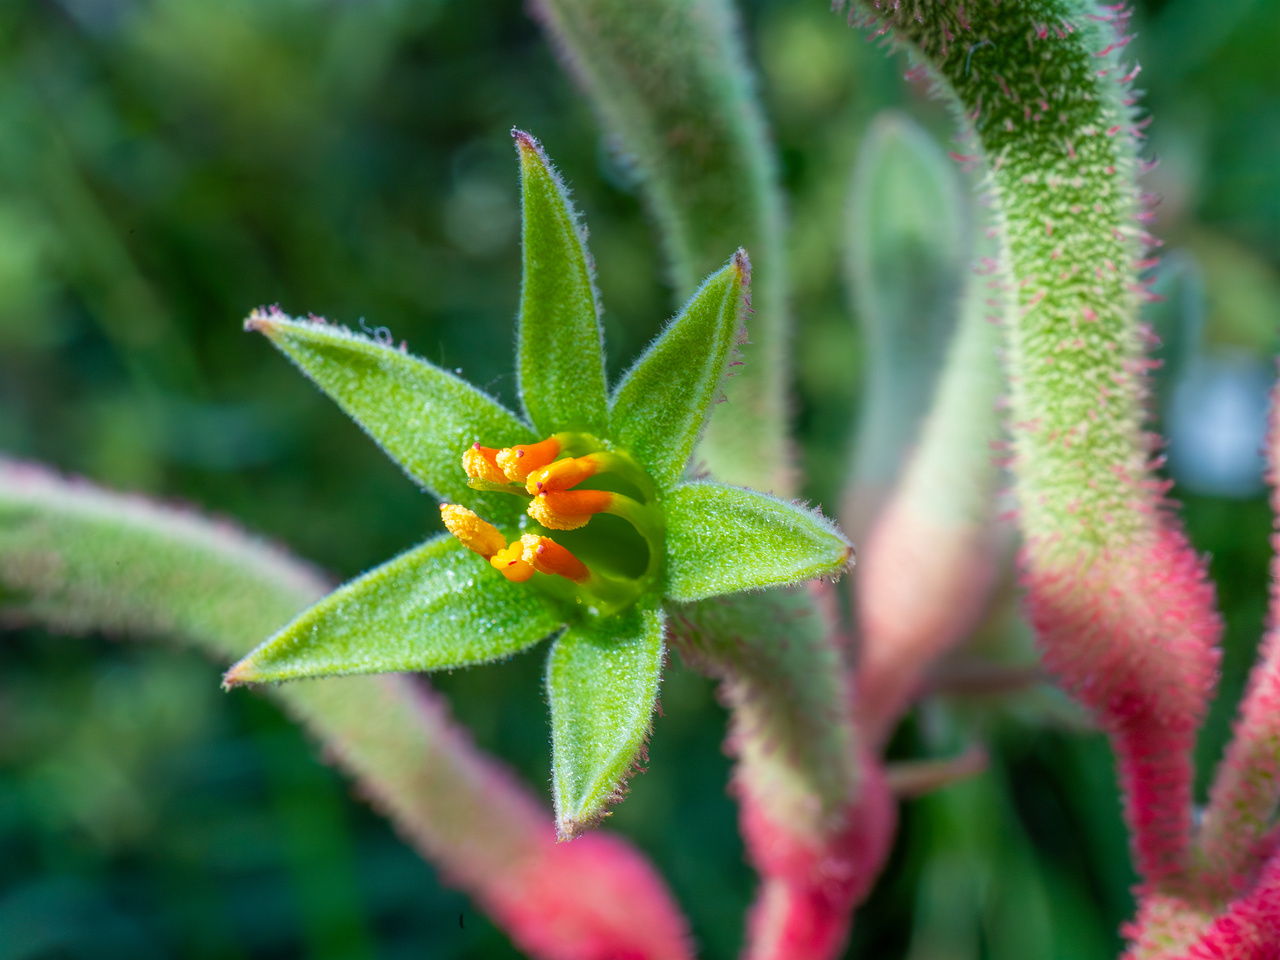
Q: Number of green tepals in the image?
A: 6